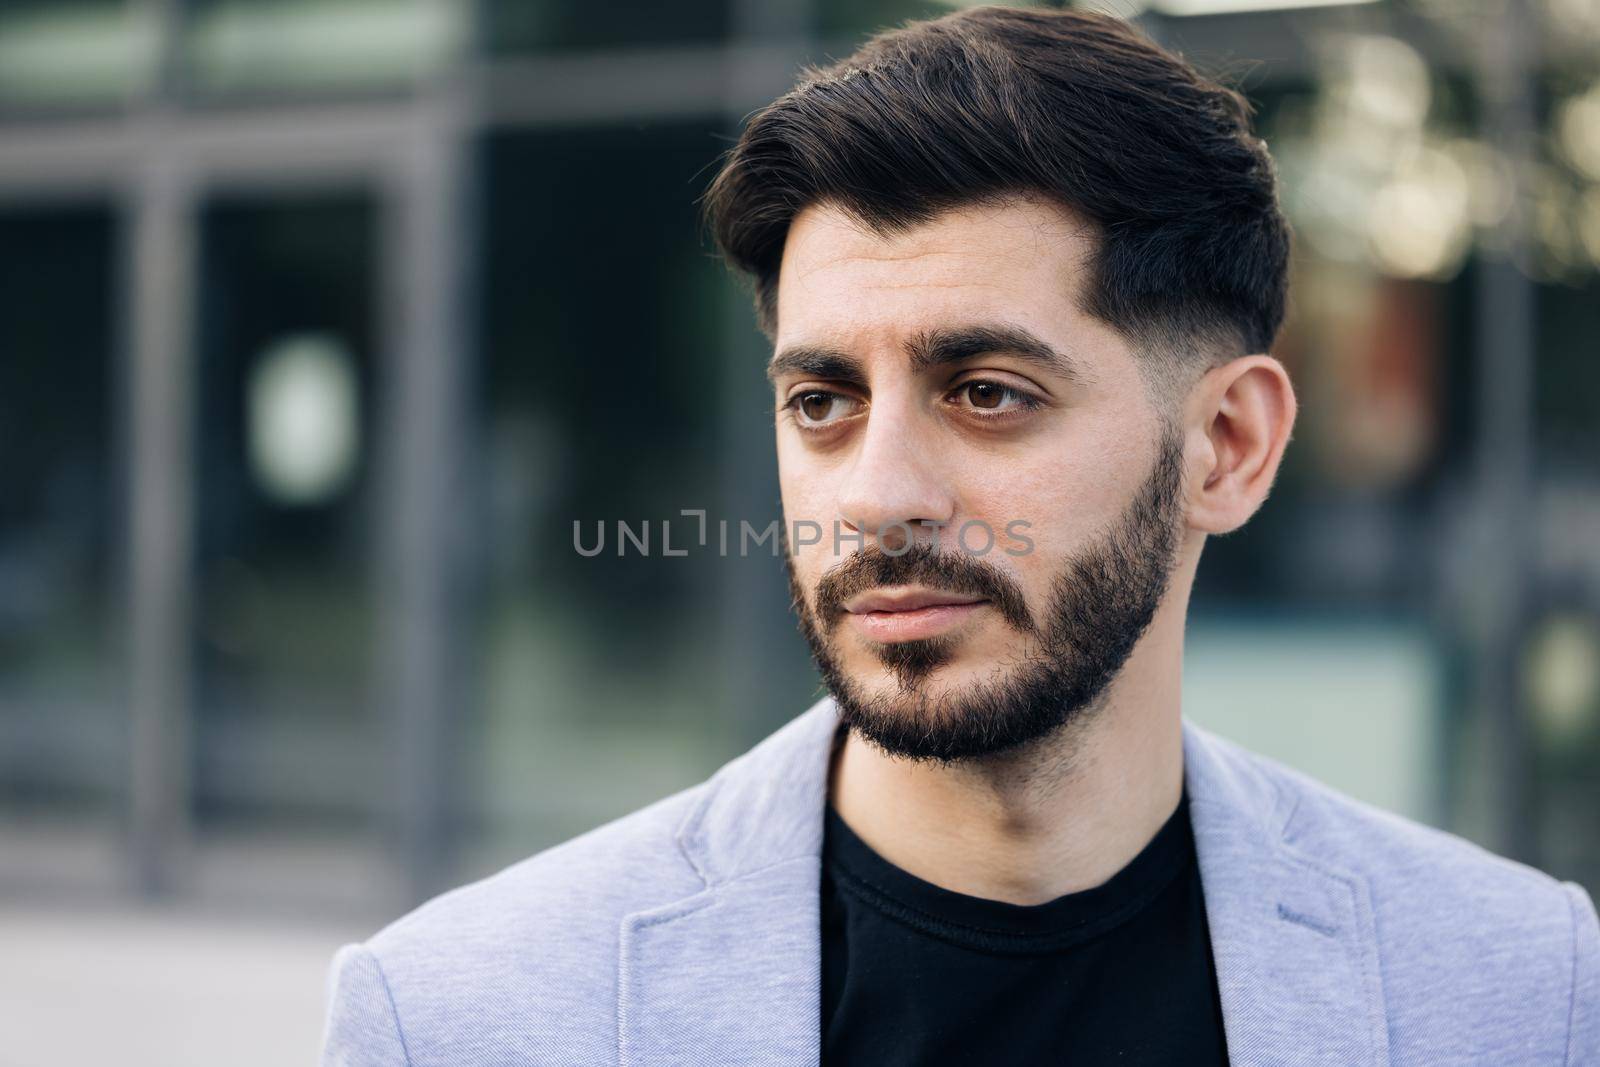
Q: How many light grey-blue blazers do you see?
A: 1